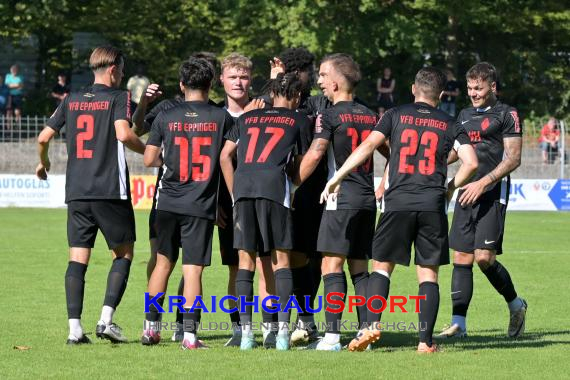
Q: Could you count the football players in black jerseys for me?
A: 9